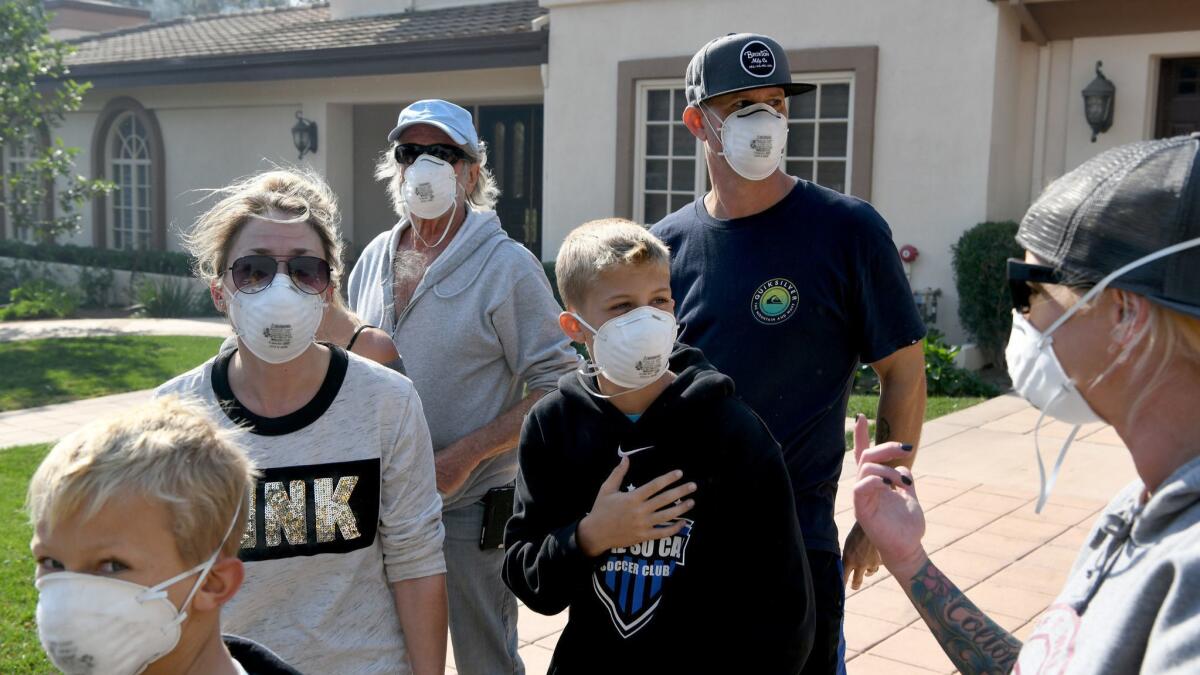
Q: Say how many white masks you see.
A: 6